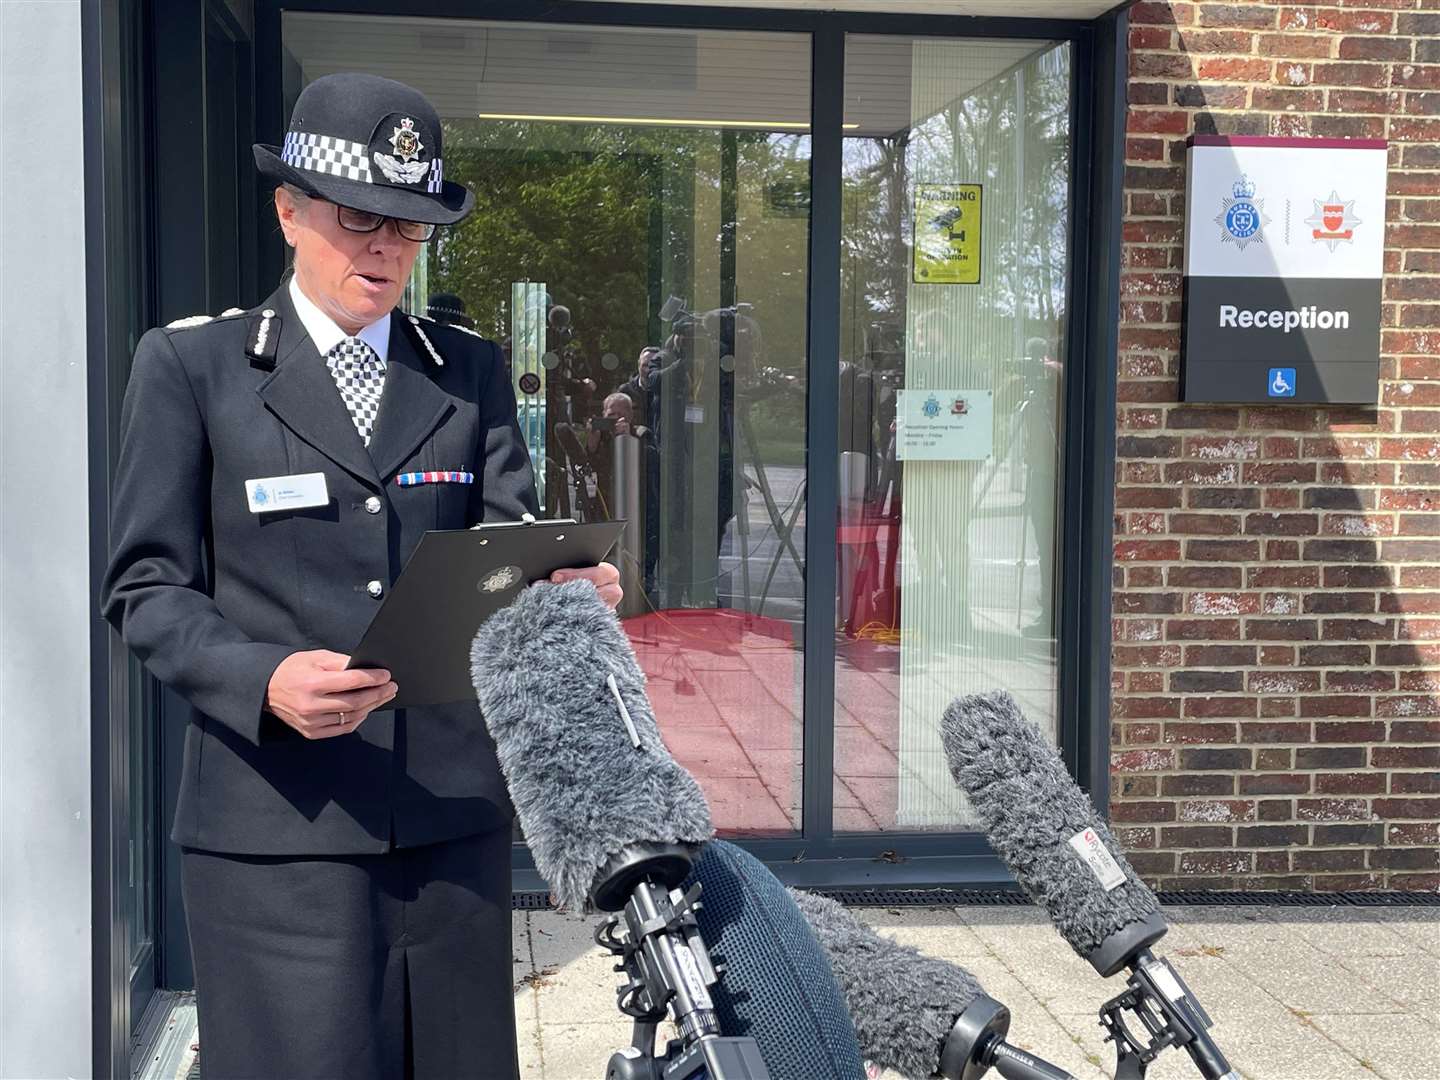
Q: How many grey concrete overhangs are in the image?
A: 1